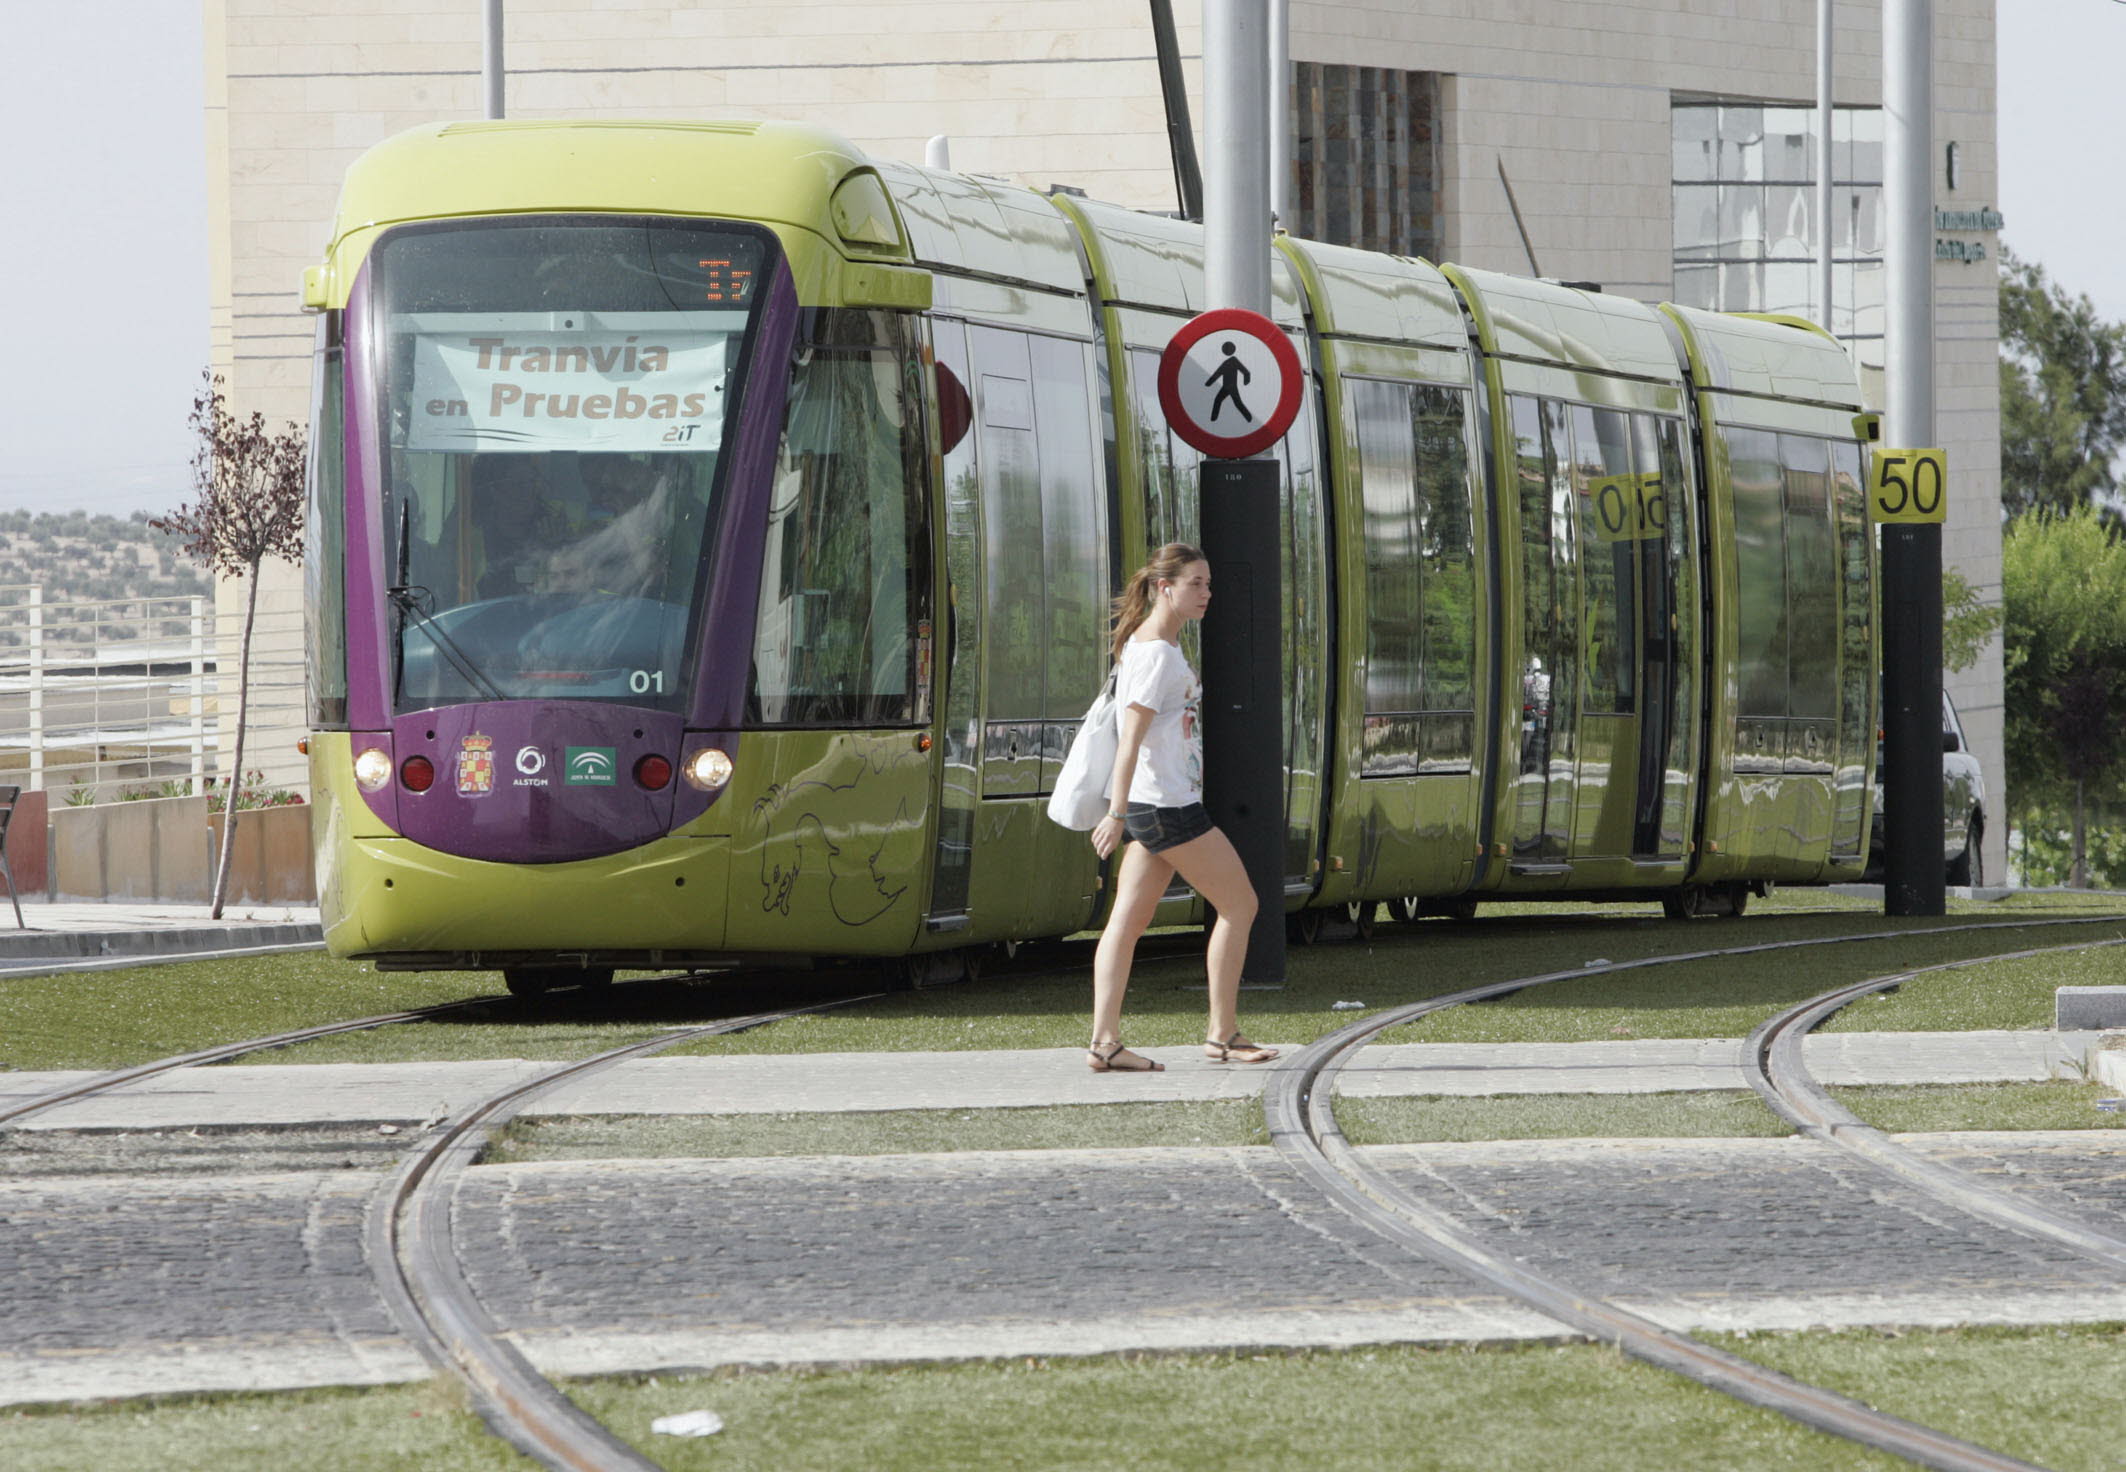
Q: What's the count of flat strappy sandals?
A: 2